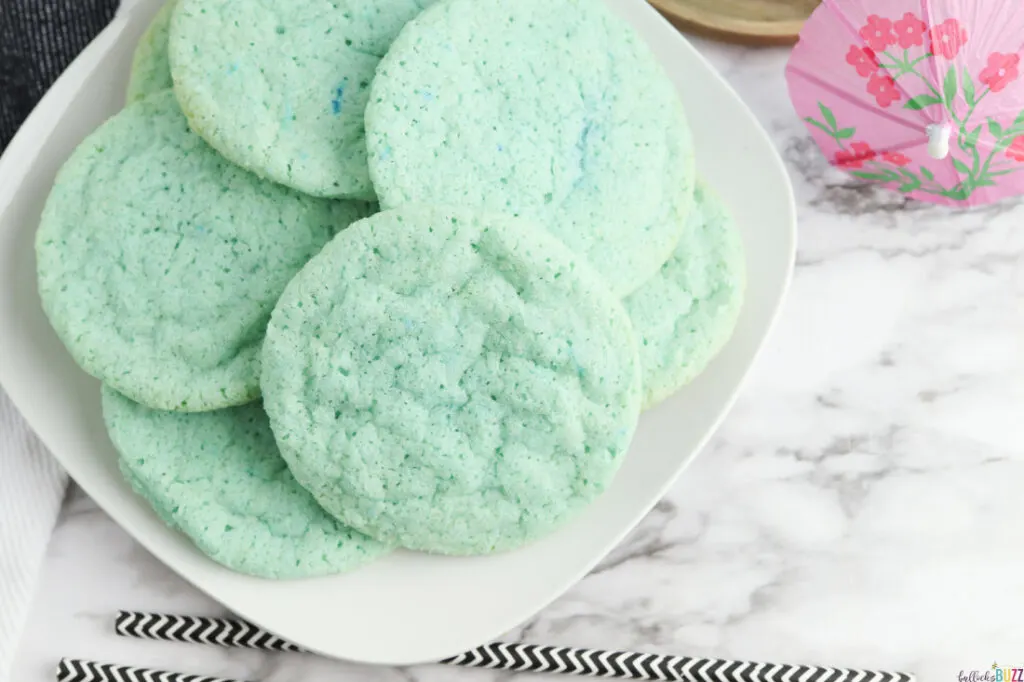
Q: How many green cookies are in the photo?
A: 7